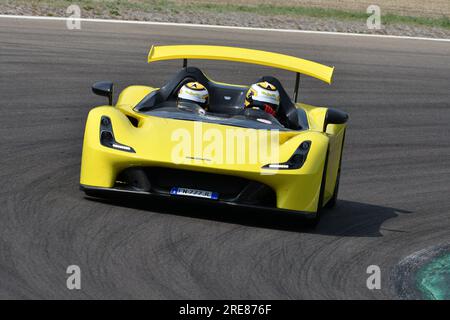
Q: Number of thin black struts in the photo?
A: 2